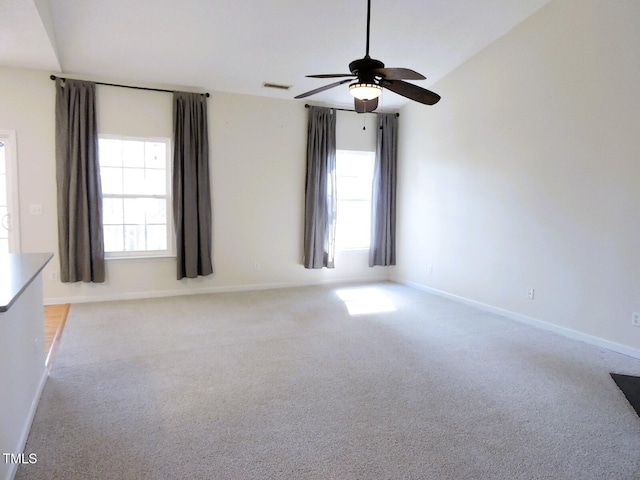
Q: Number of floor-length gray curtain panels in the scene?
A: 4